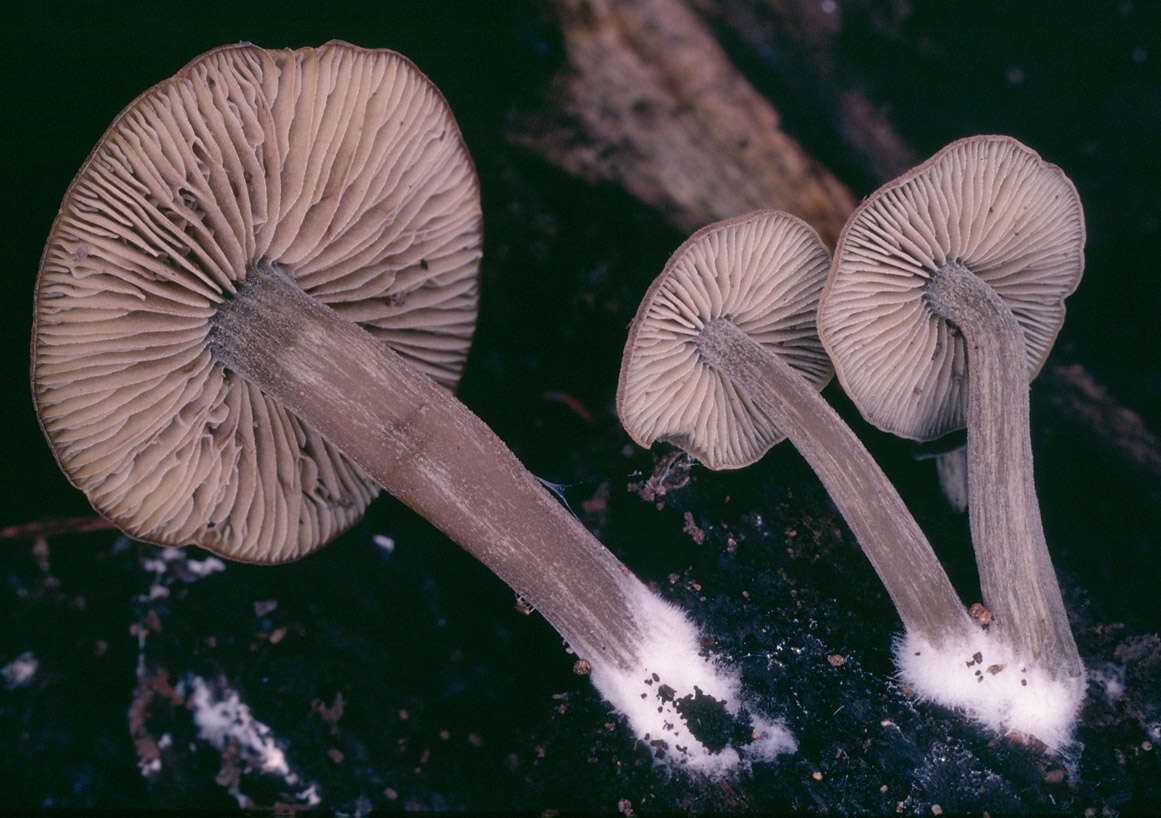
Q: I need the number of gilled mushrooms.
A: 3